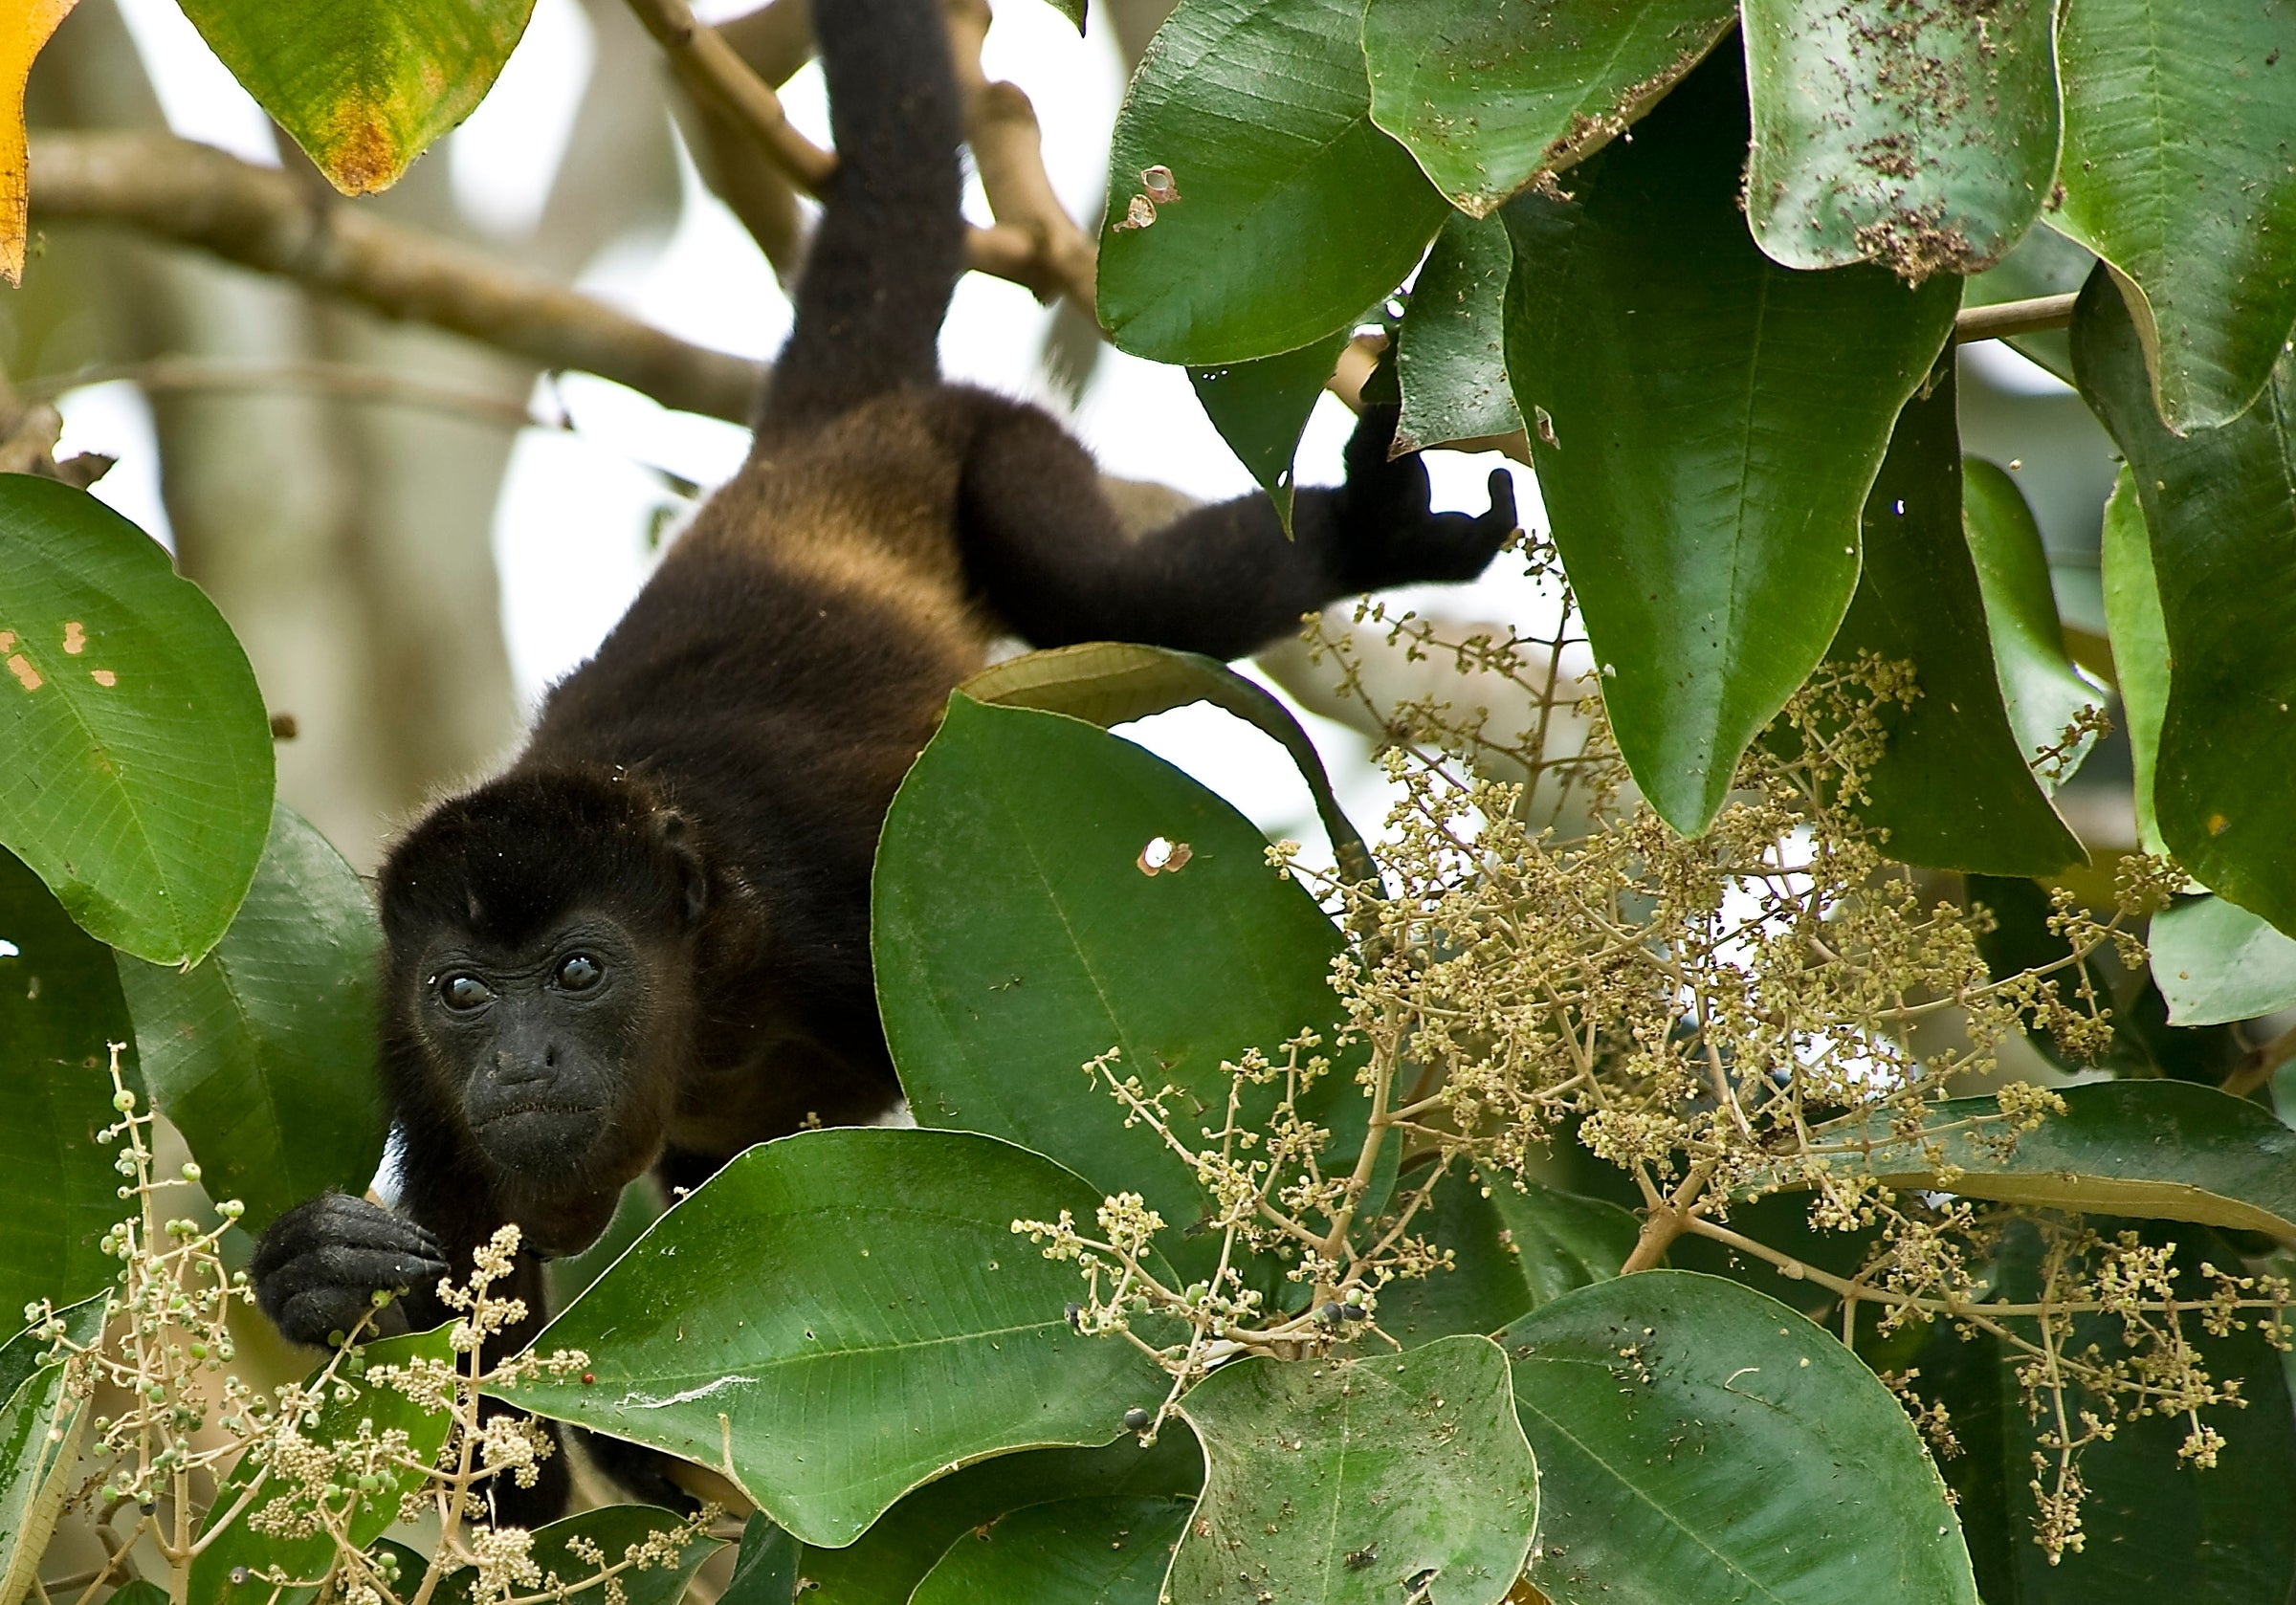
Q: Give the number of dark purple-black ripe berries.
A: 6